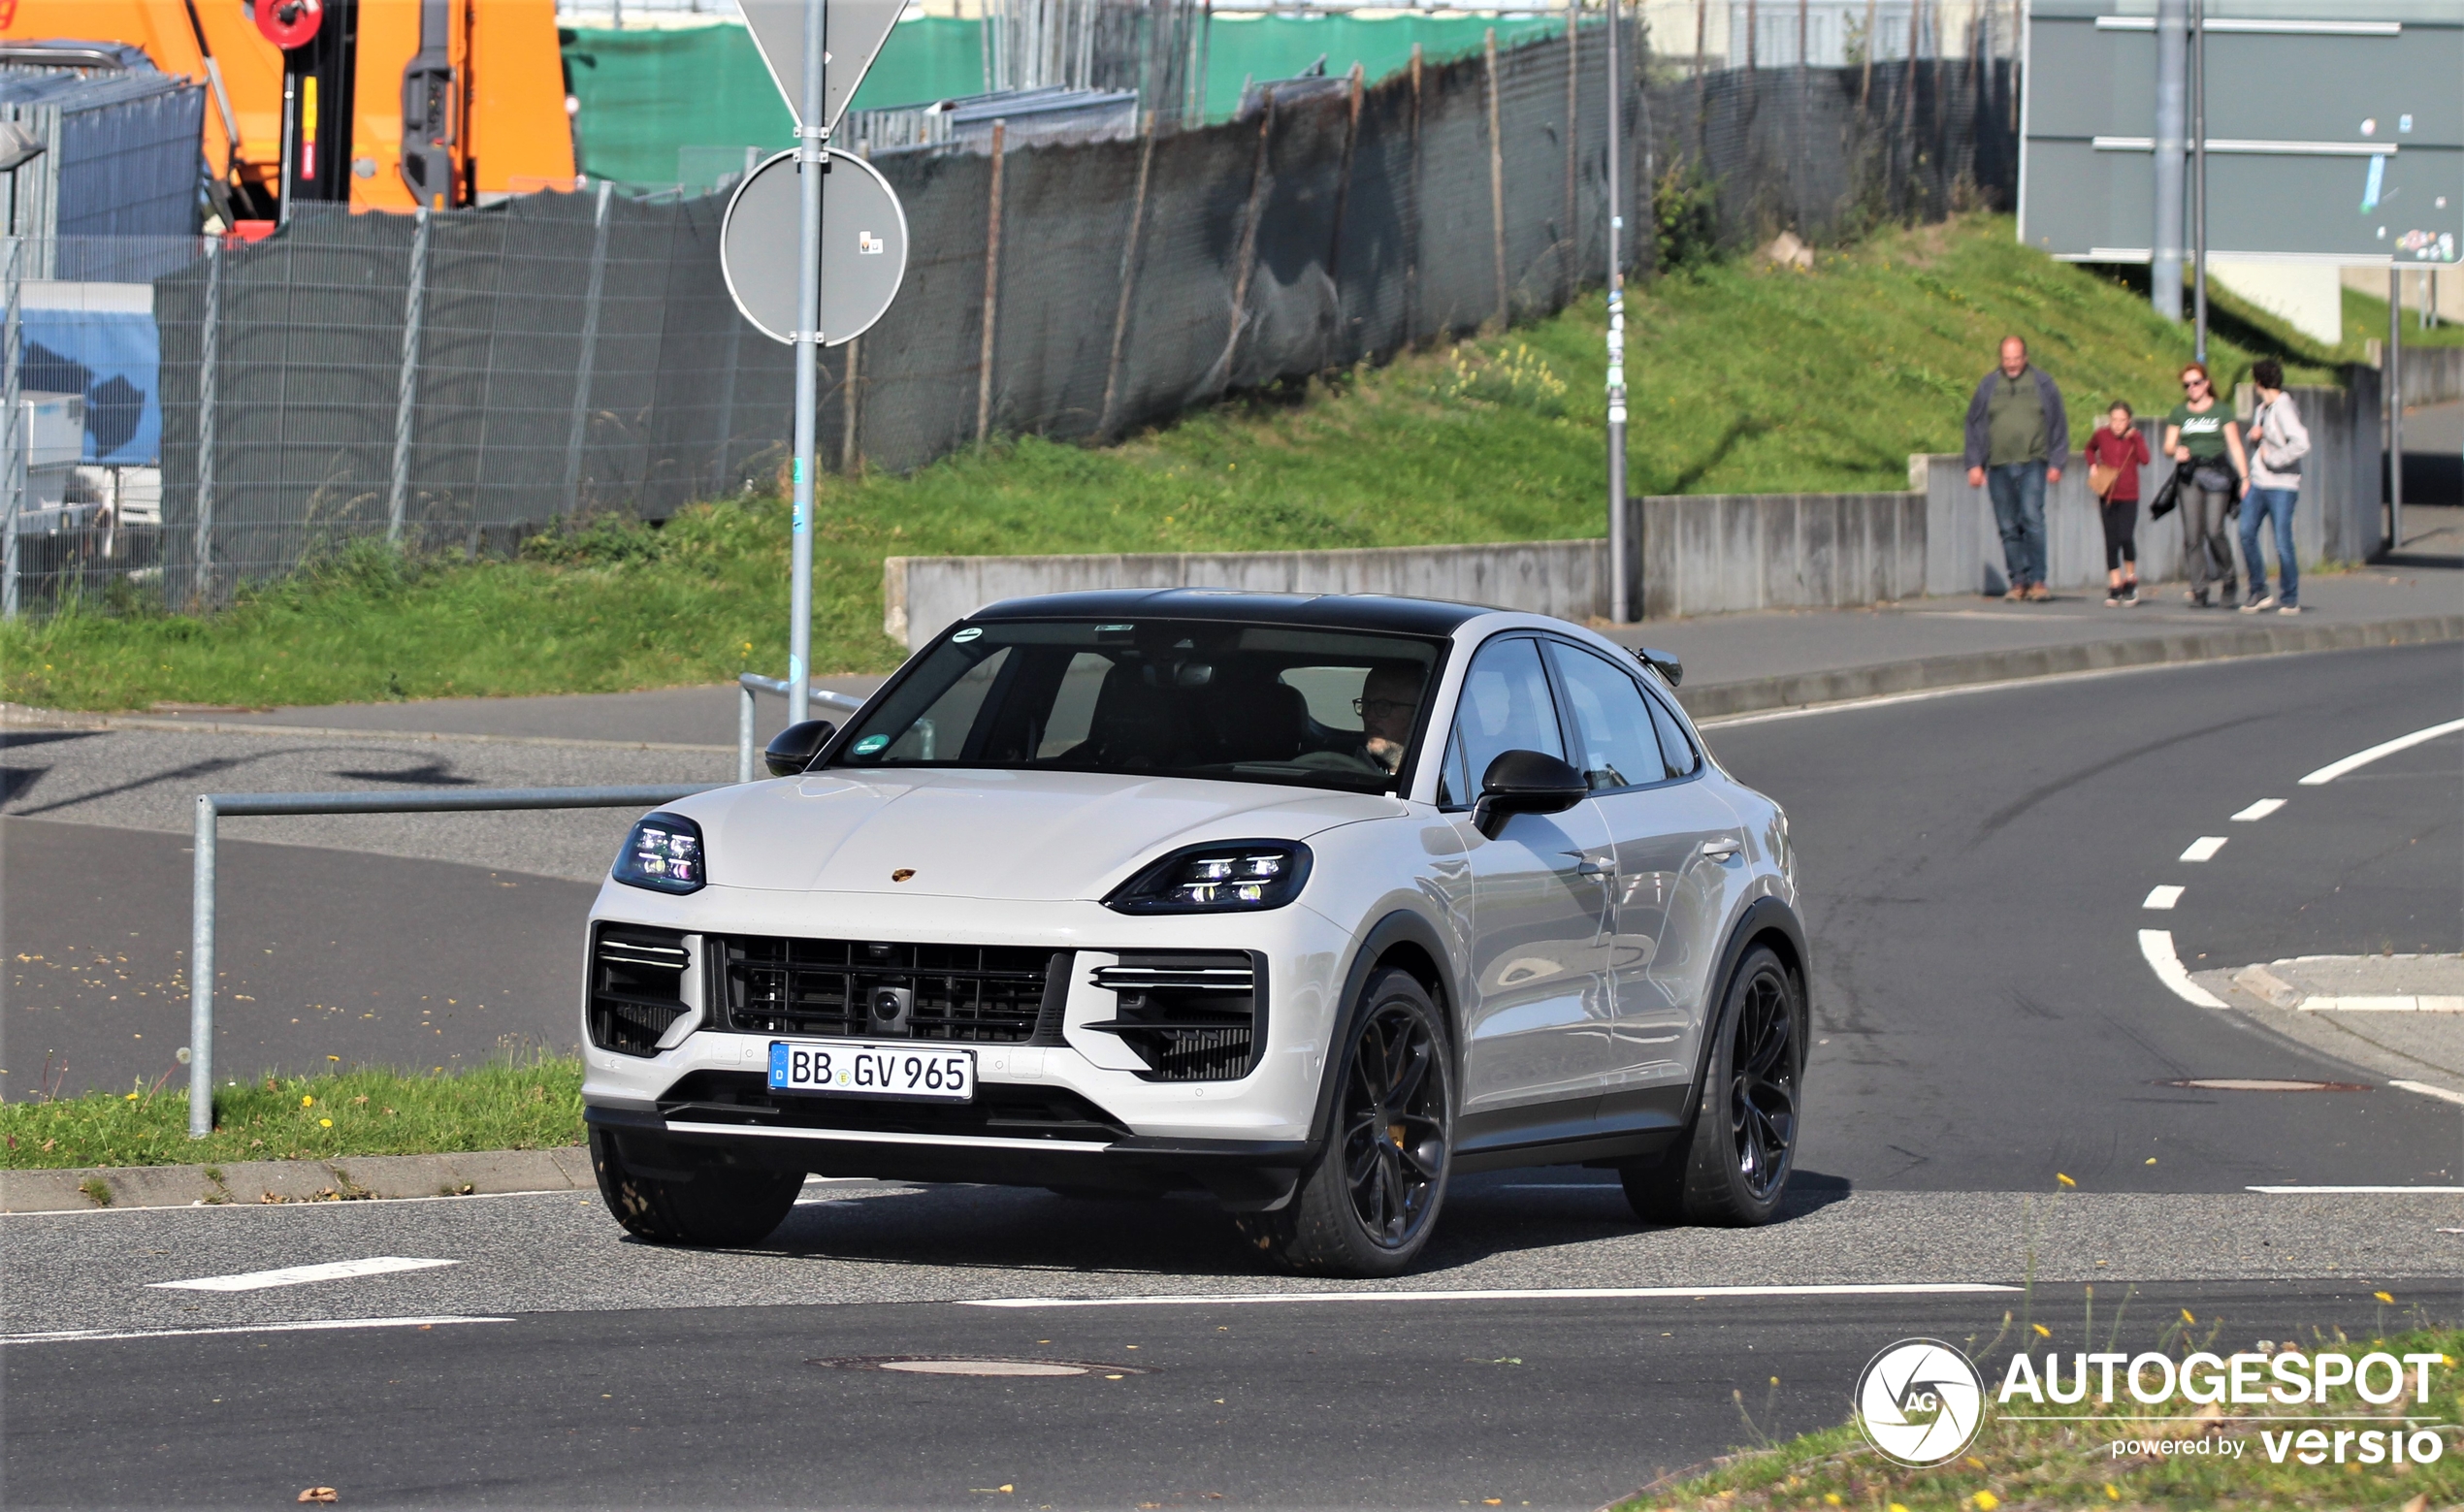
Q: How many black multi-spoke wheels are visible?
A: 2